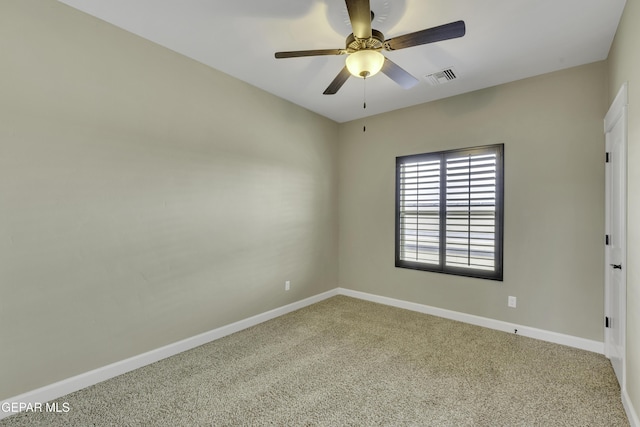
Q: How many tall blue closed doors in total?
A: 0